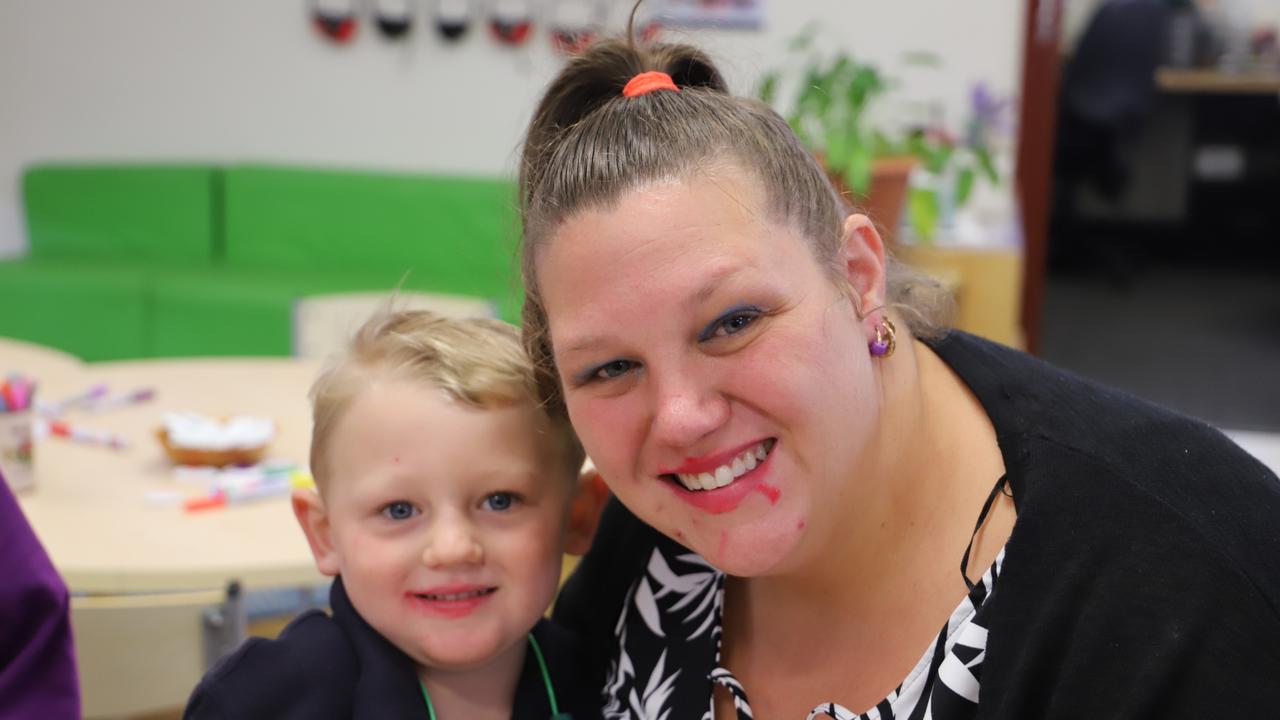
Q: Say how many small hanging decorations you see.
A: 6